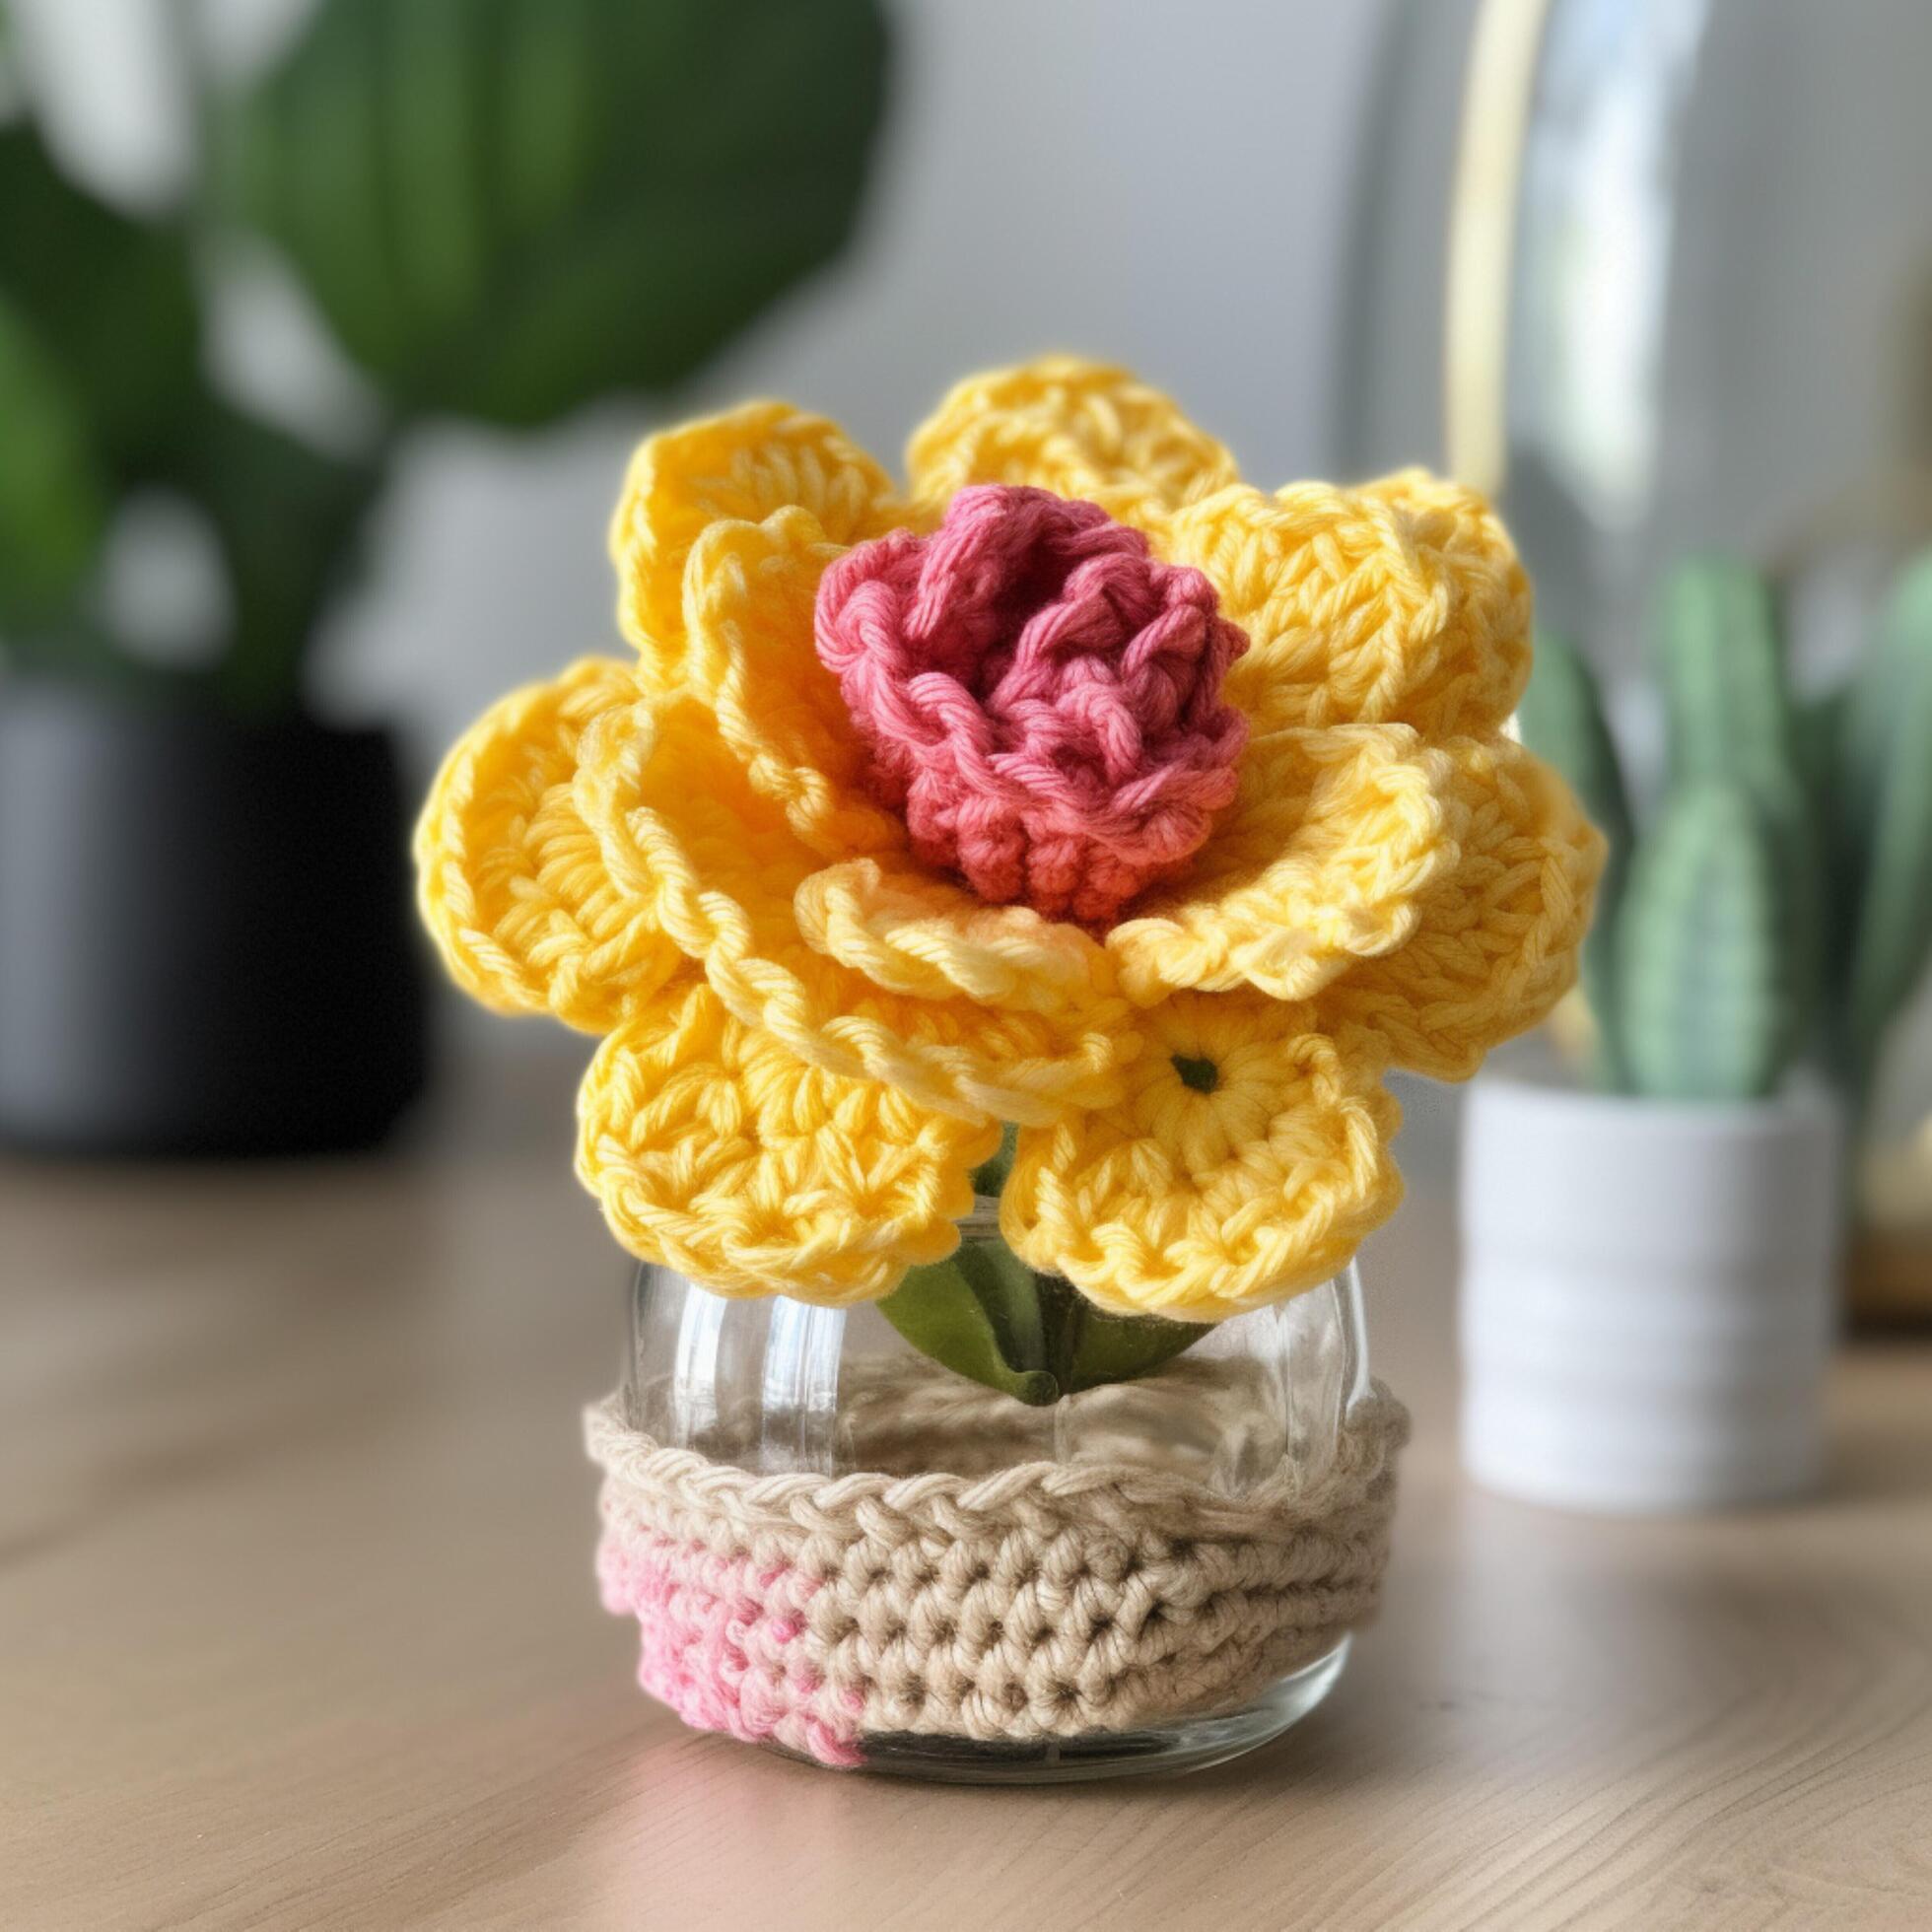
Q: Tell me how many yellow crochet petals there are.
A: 11